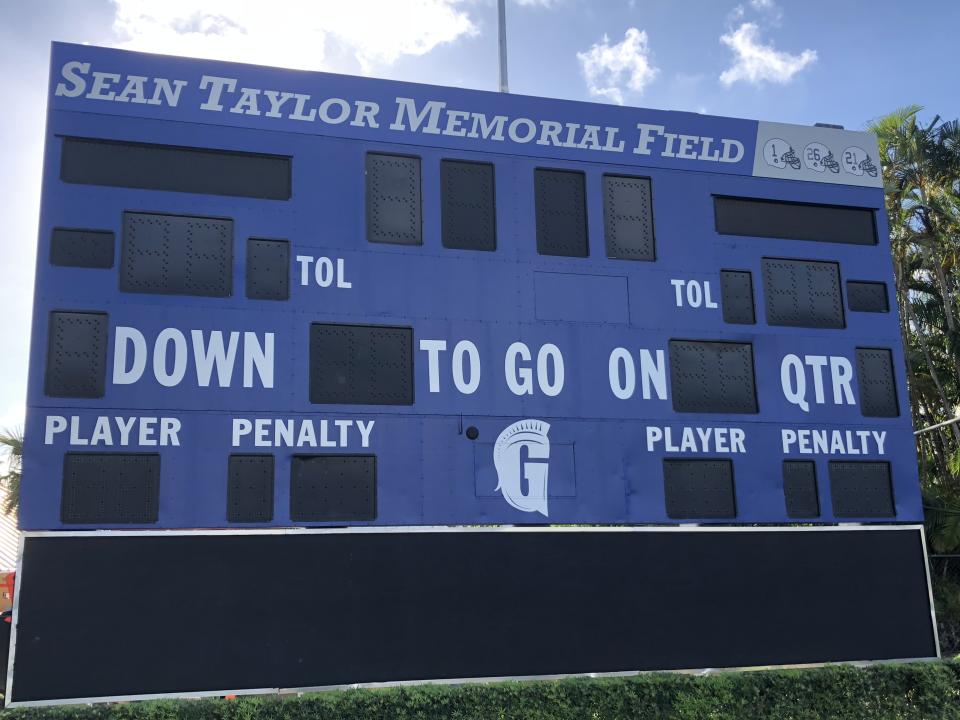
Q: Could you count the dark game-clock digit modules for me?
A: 4